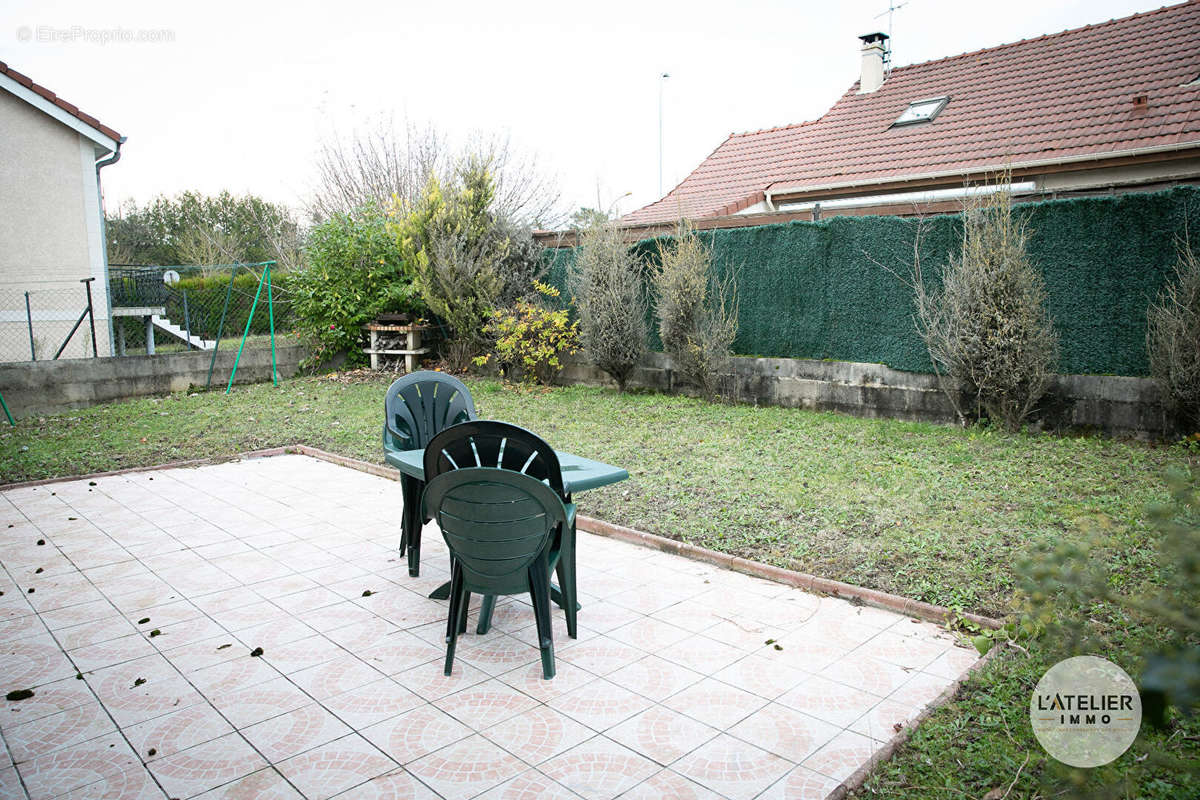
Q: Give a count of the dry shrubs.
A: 4